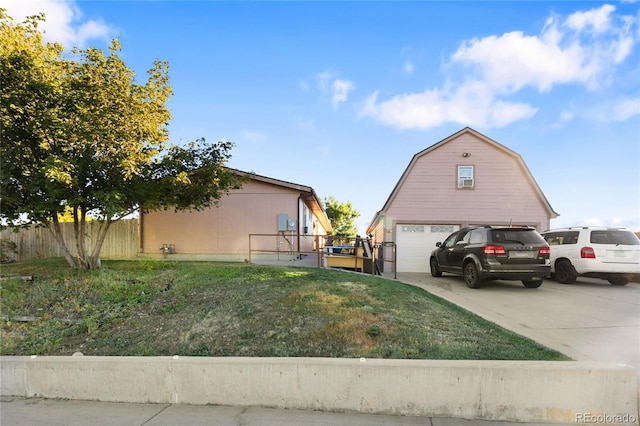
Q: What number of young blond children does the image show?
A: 0